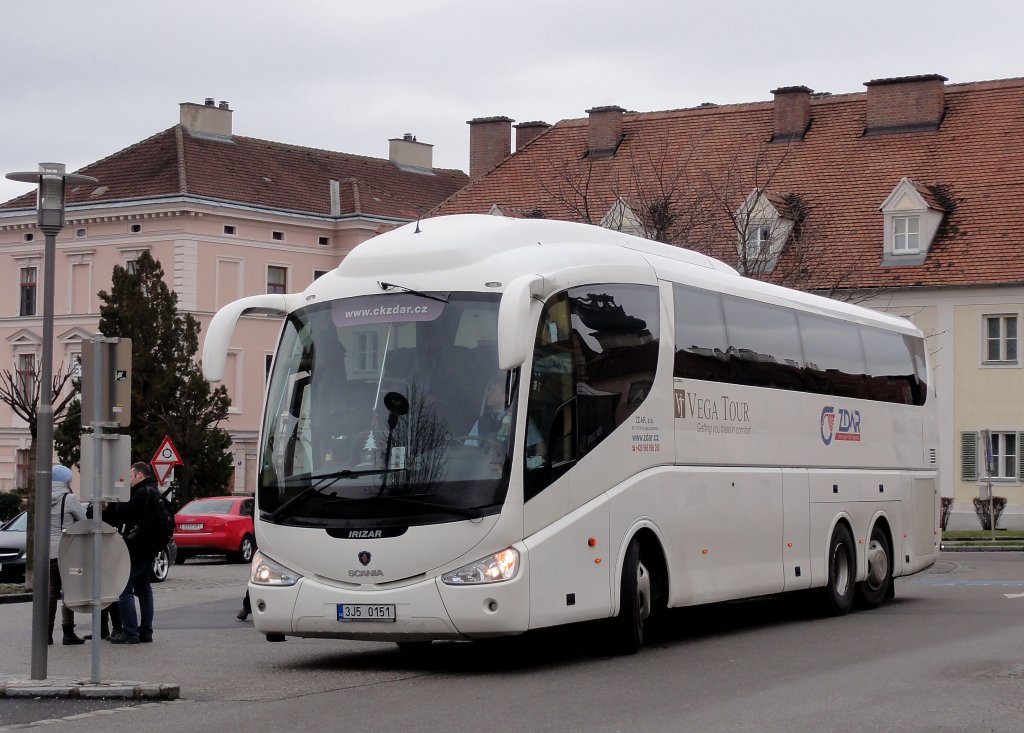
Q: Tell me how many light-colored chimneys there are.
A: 2